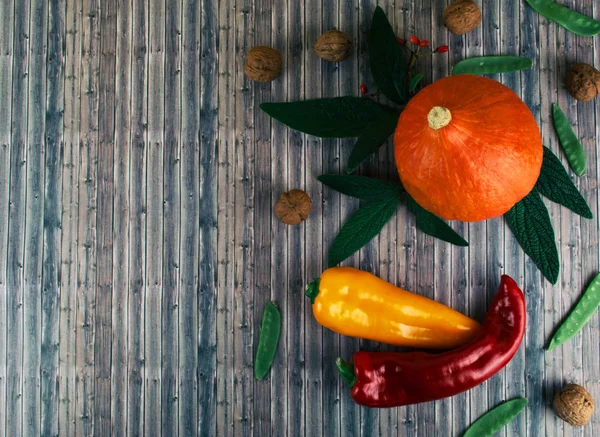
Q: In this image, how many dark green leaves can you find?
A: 8